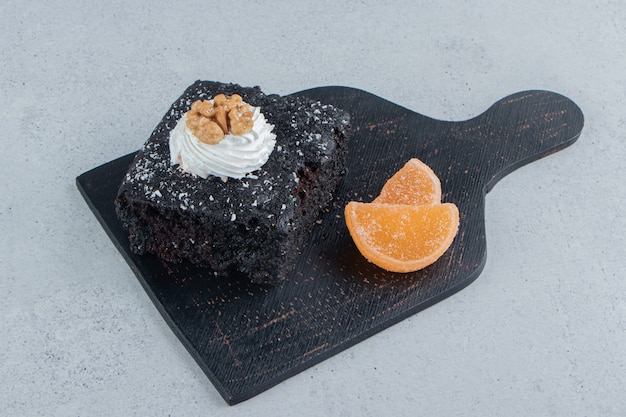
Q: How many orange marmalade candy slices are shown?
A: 2